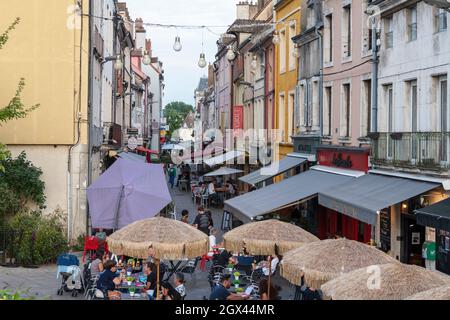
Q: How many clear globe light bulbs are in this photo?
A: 8